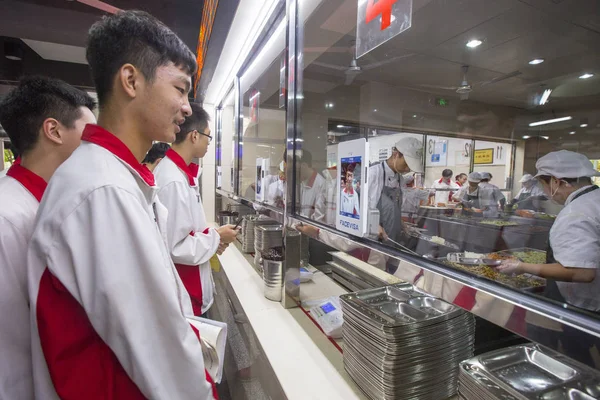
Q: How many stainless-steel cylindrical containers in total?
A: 2